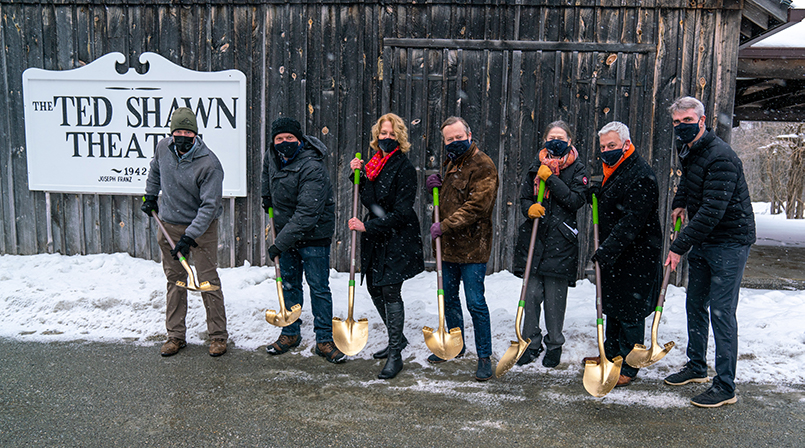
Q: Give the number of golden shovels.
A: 7